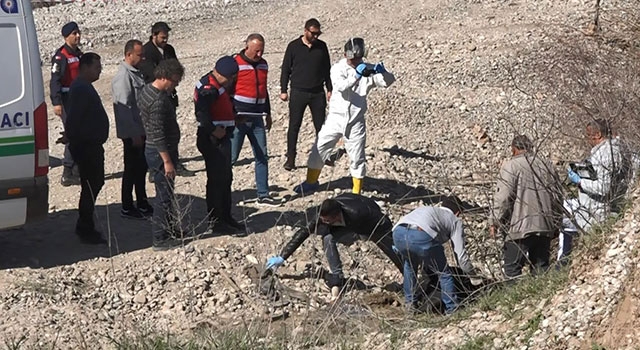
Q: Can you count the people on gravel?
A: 13